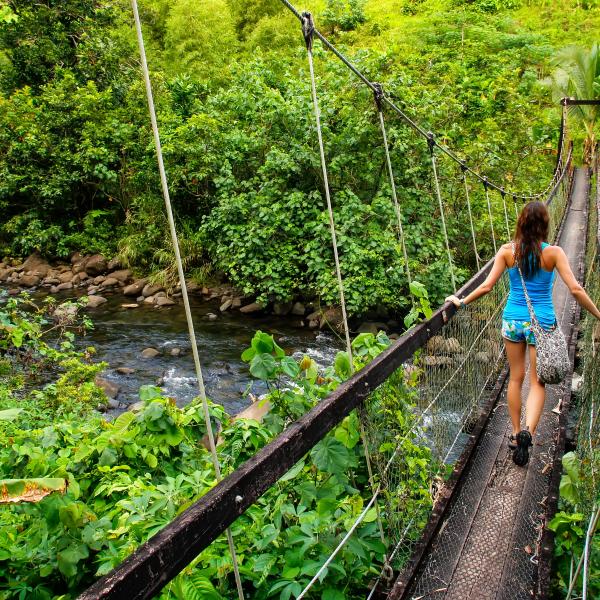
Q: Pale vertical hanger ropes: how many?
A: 8